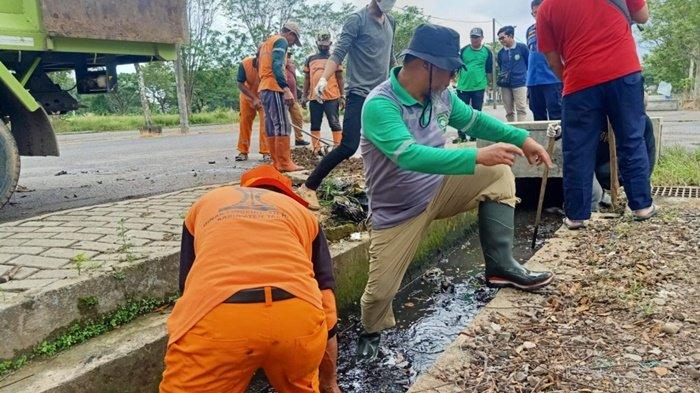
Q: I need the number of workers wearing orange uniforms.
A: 4